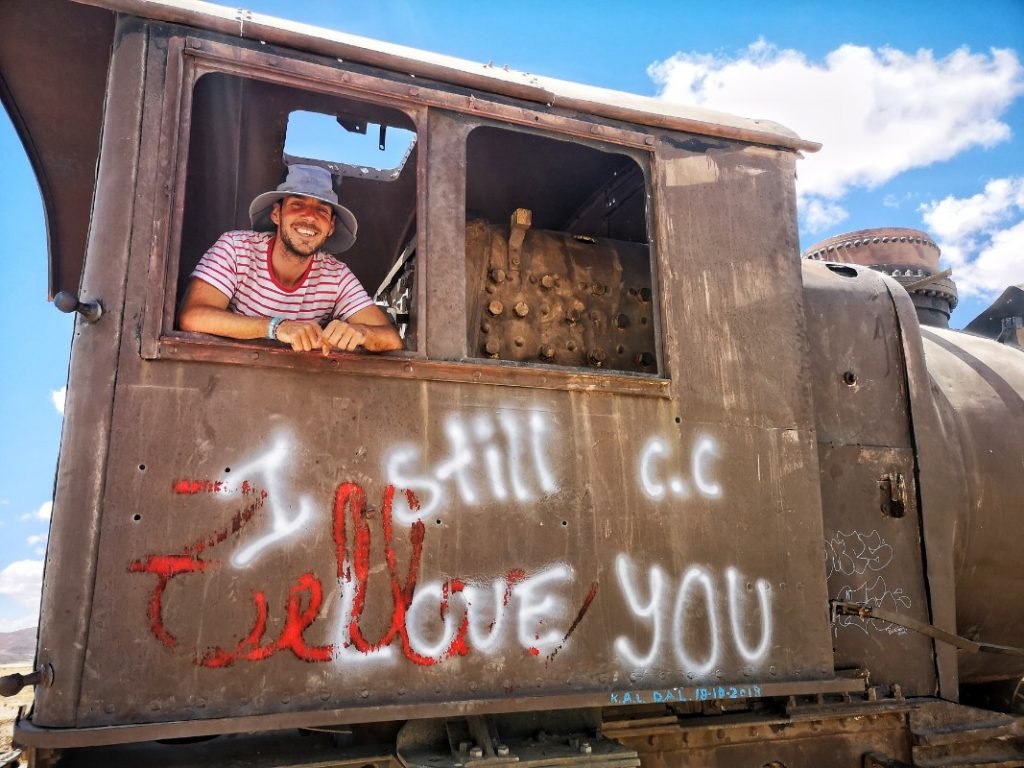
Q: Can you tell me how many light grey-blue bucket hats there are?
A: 1